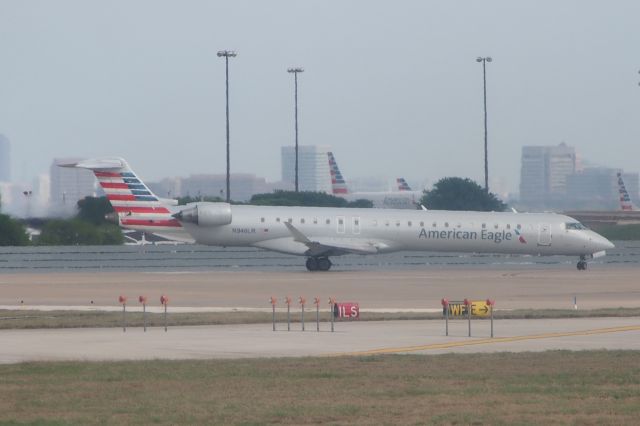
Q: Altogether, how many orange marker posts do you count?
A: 11